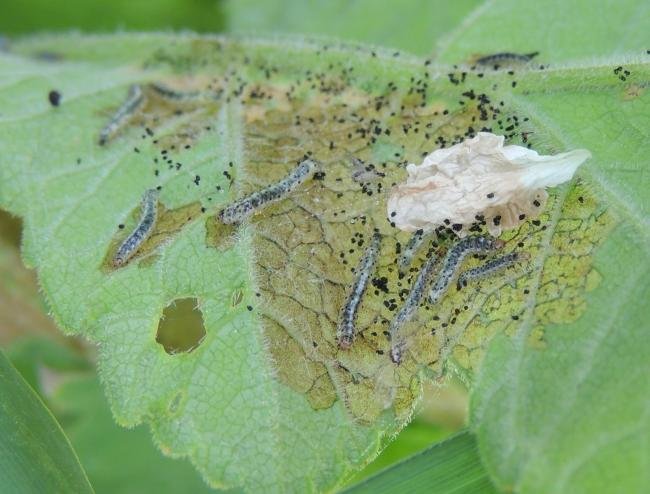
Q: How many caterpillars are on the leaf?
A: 10